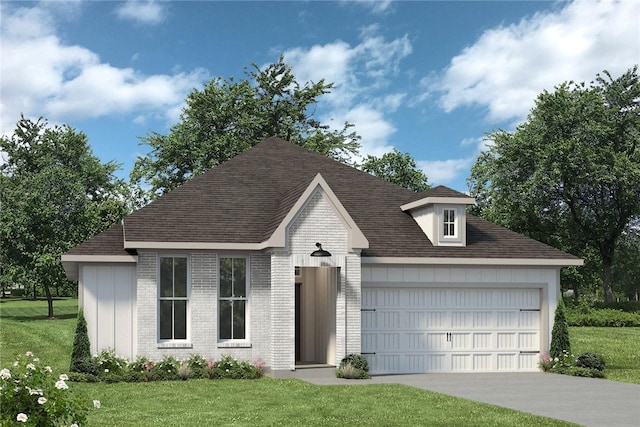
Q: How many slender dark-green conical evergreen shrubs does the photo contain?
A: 2